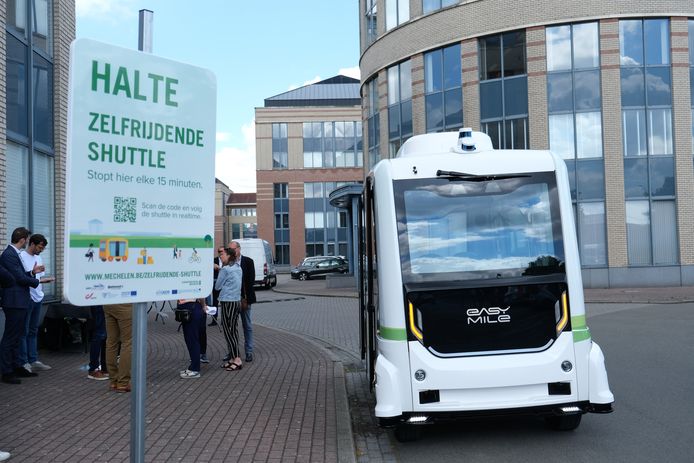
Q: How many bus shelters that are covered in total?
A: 0